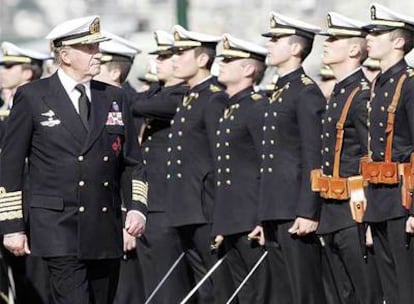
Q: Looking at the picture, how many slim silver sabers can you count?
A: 3